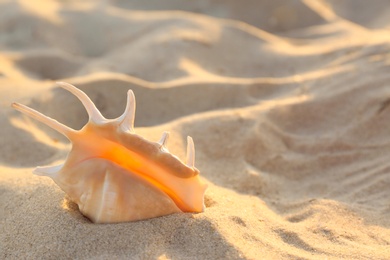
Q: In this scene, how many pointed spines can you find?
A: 6